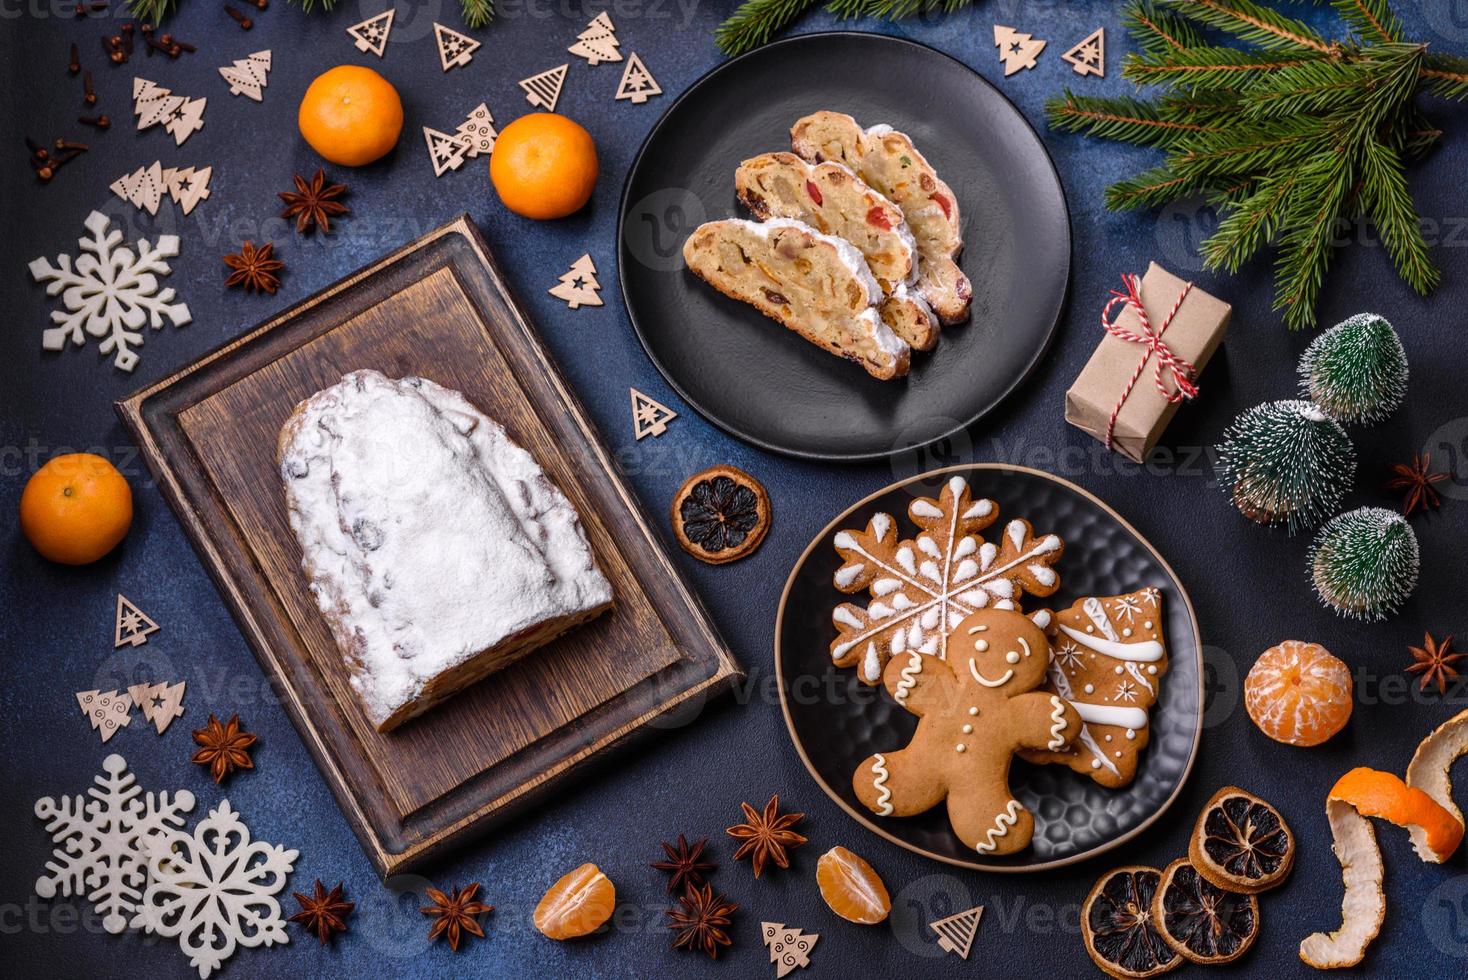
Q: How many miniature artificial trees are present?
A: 3